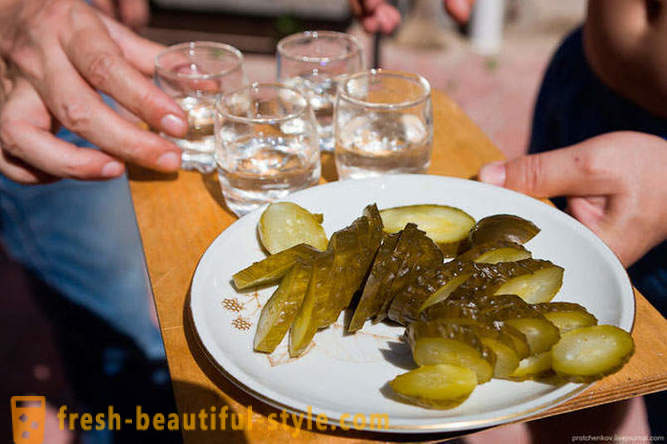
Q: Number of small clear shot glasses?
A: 4